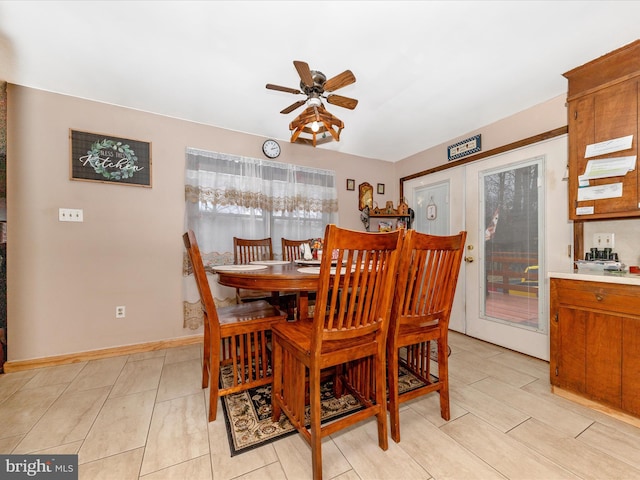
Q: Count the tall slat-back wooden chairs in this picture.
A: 5